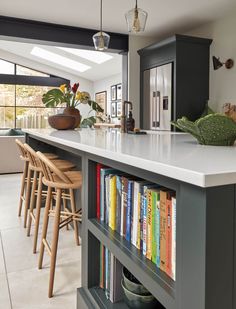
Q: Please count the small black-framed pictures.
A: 4